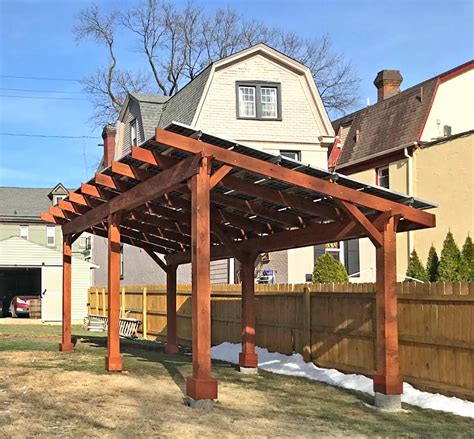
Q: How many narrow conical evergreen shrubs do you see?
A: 4